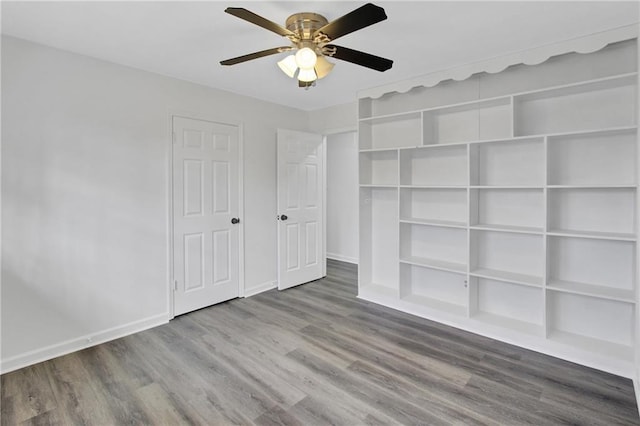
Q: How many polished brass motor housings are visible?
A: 1